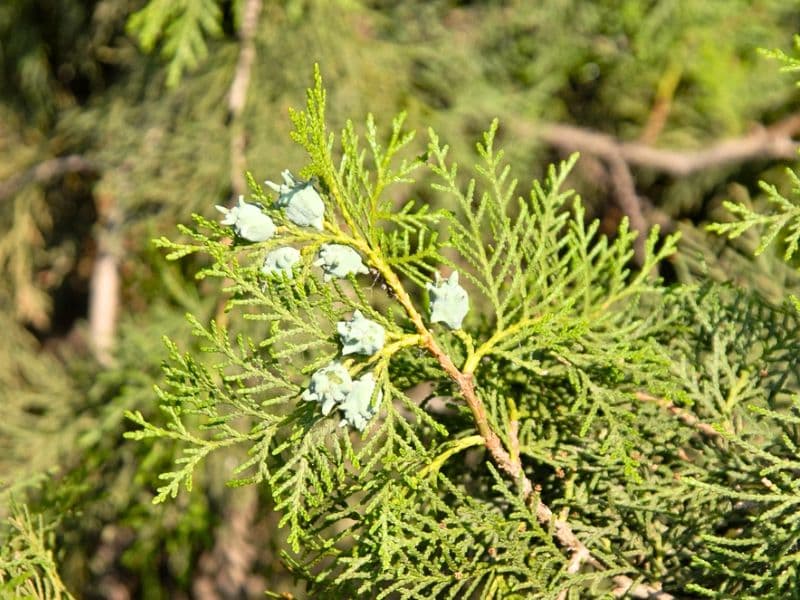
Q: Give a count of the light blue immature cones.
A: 8